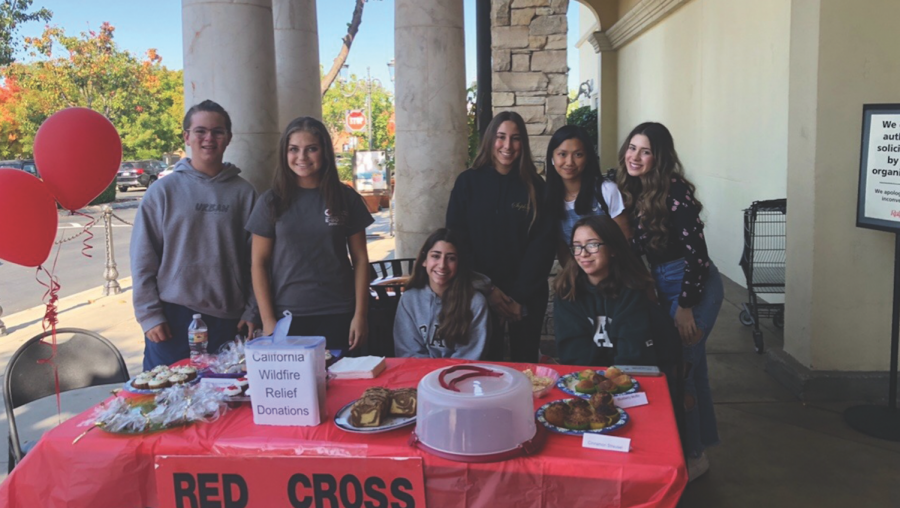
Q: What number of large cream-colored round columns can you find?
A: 3